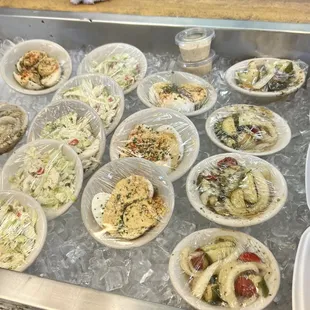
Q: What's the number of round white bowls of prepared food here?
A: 14